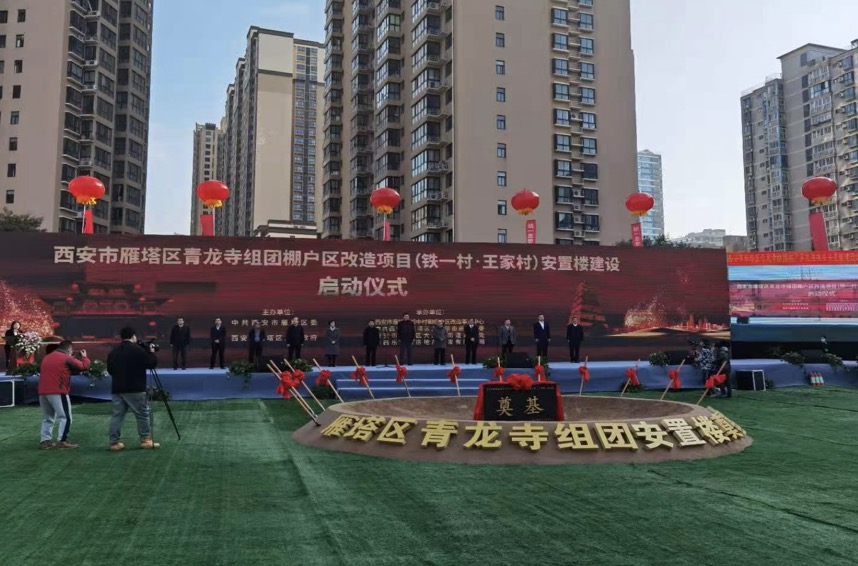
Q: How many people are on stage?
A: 13